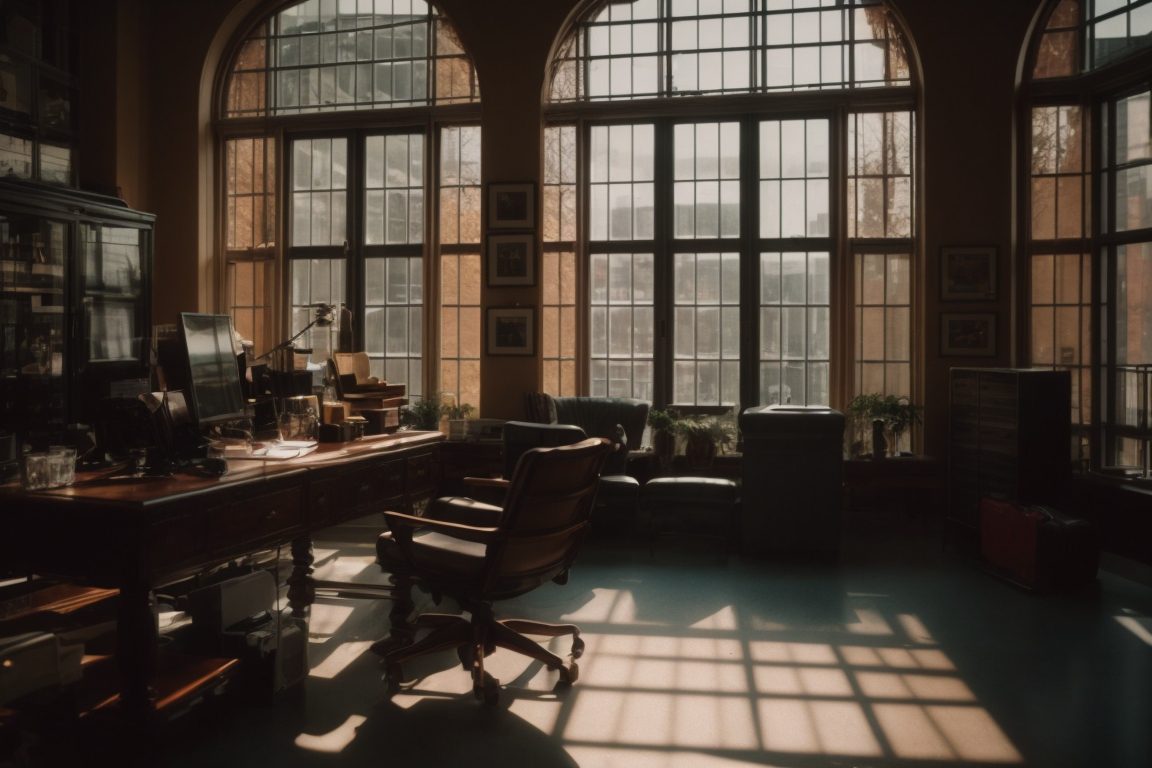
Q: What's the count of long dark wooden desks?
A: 1